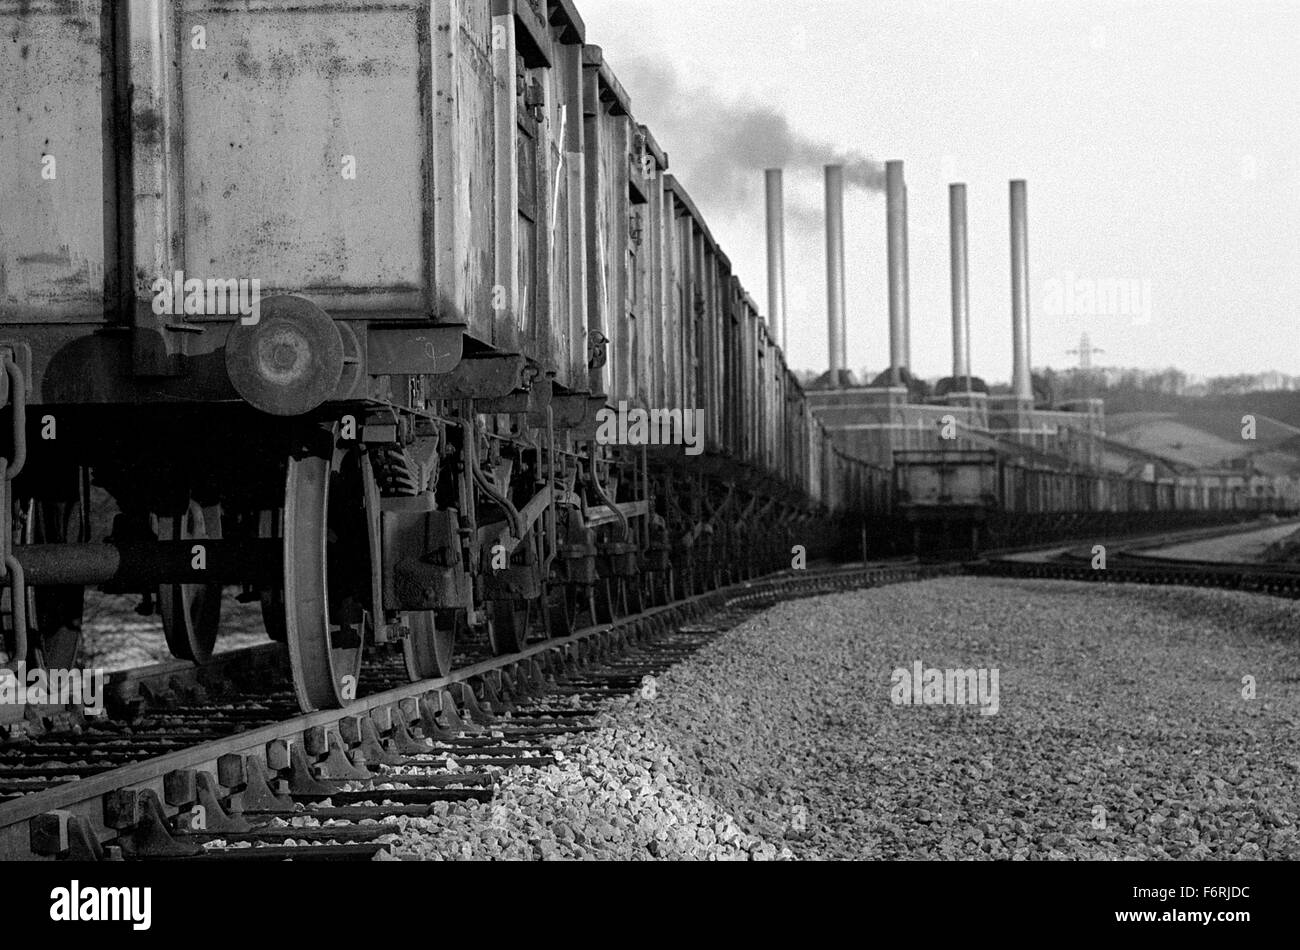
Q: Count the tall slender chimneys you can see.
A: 5